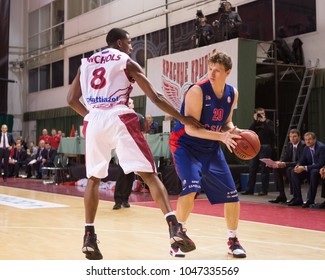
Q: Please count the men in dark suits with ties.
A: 6